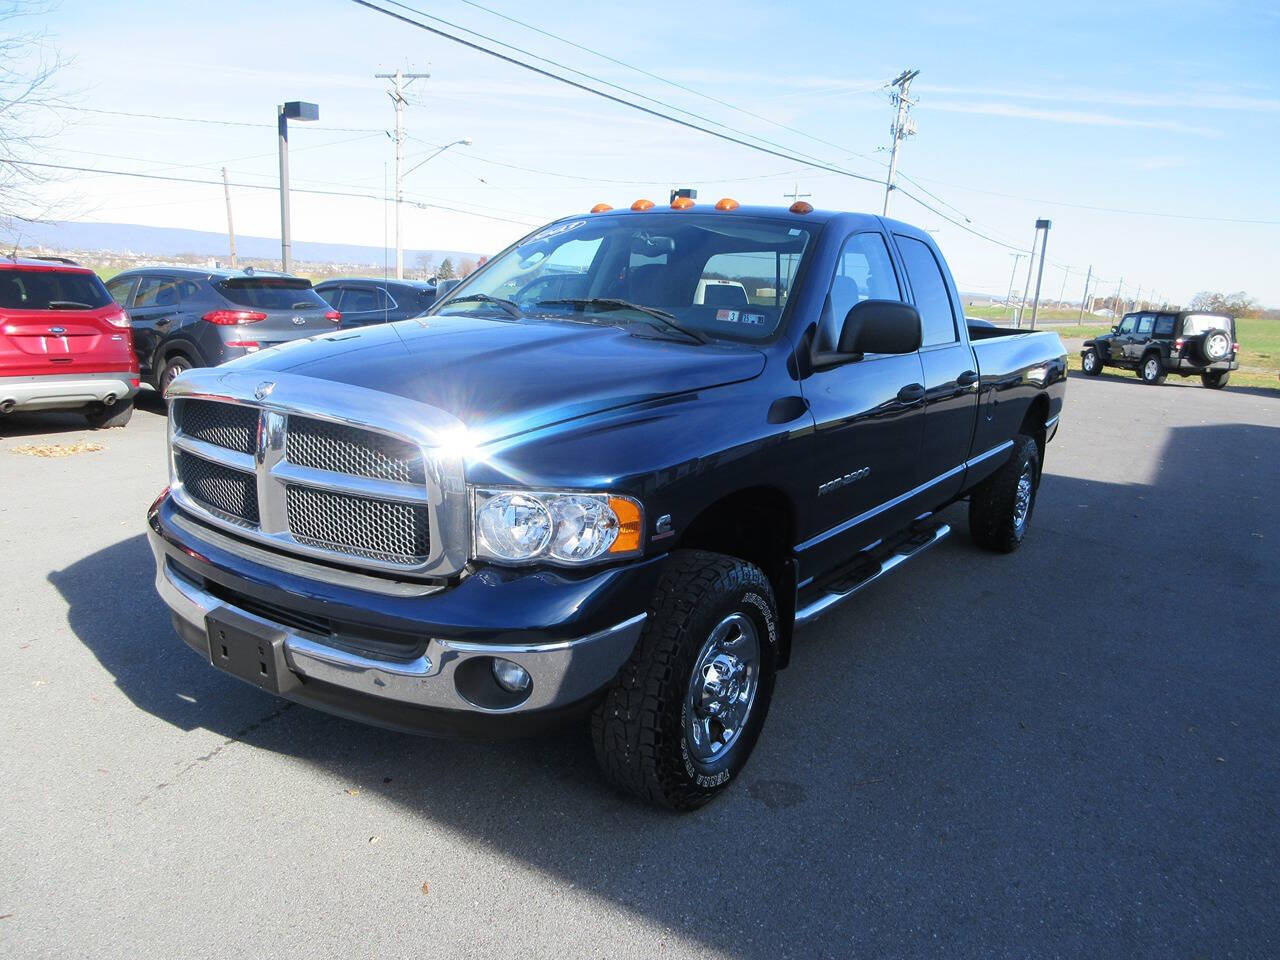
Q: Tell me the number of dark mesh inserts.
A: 4